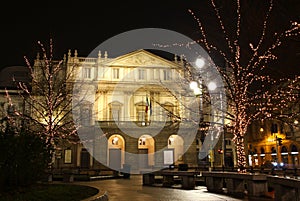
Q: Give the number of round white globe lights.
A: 4